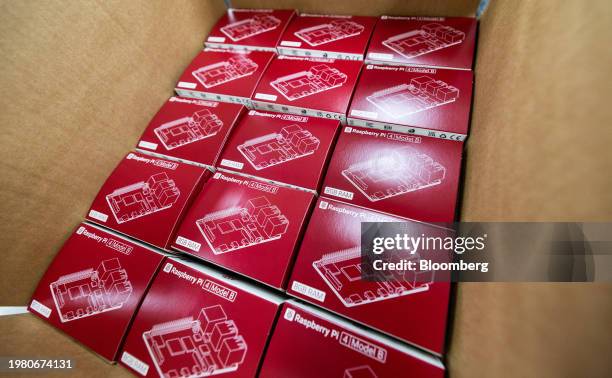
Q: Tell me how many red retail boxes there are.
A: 15